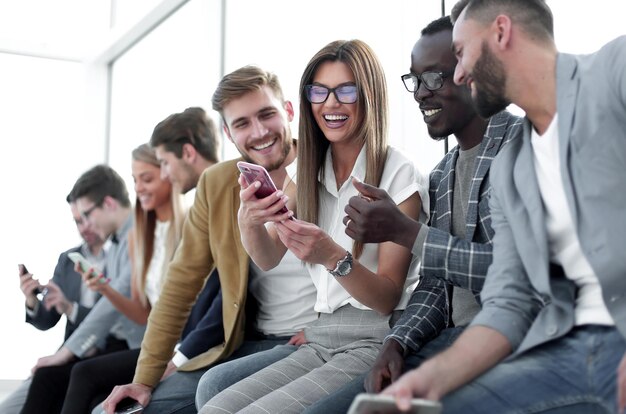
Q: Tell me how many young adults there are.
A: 8